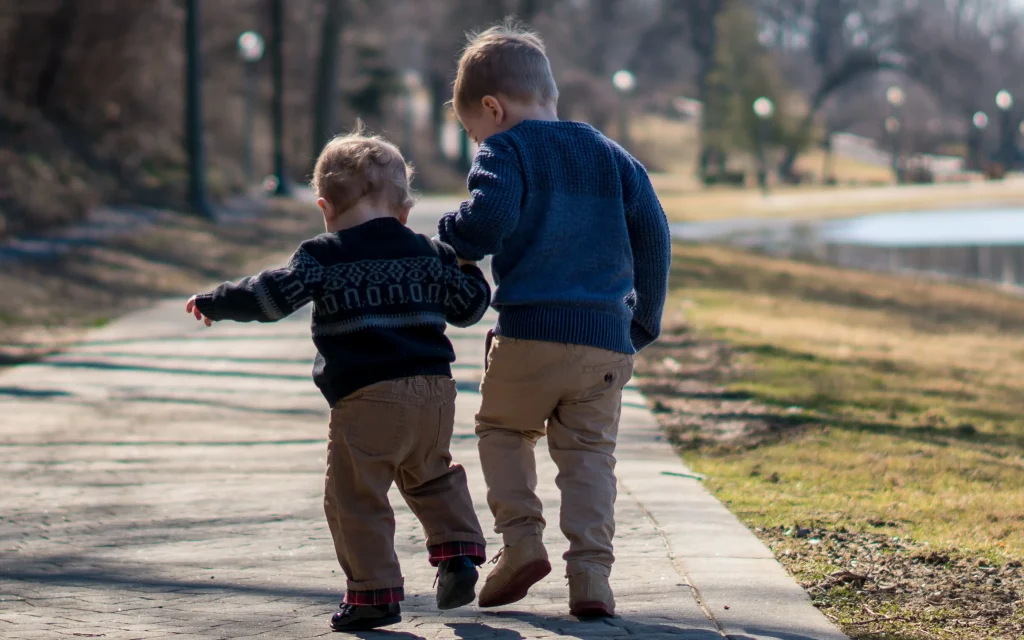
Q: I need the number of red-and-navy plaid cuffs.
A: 2